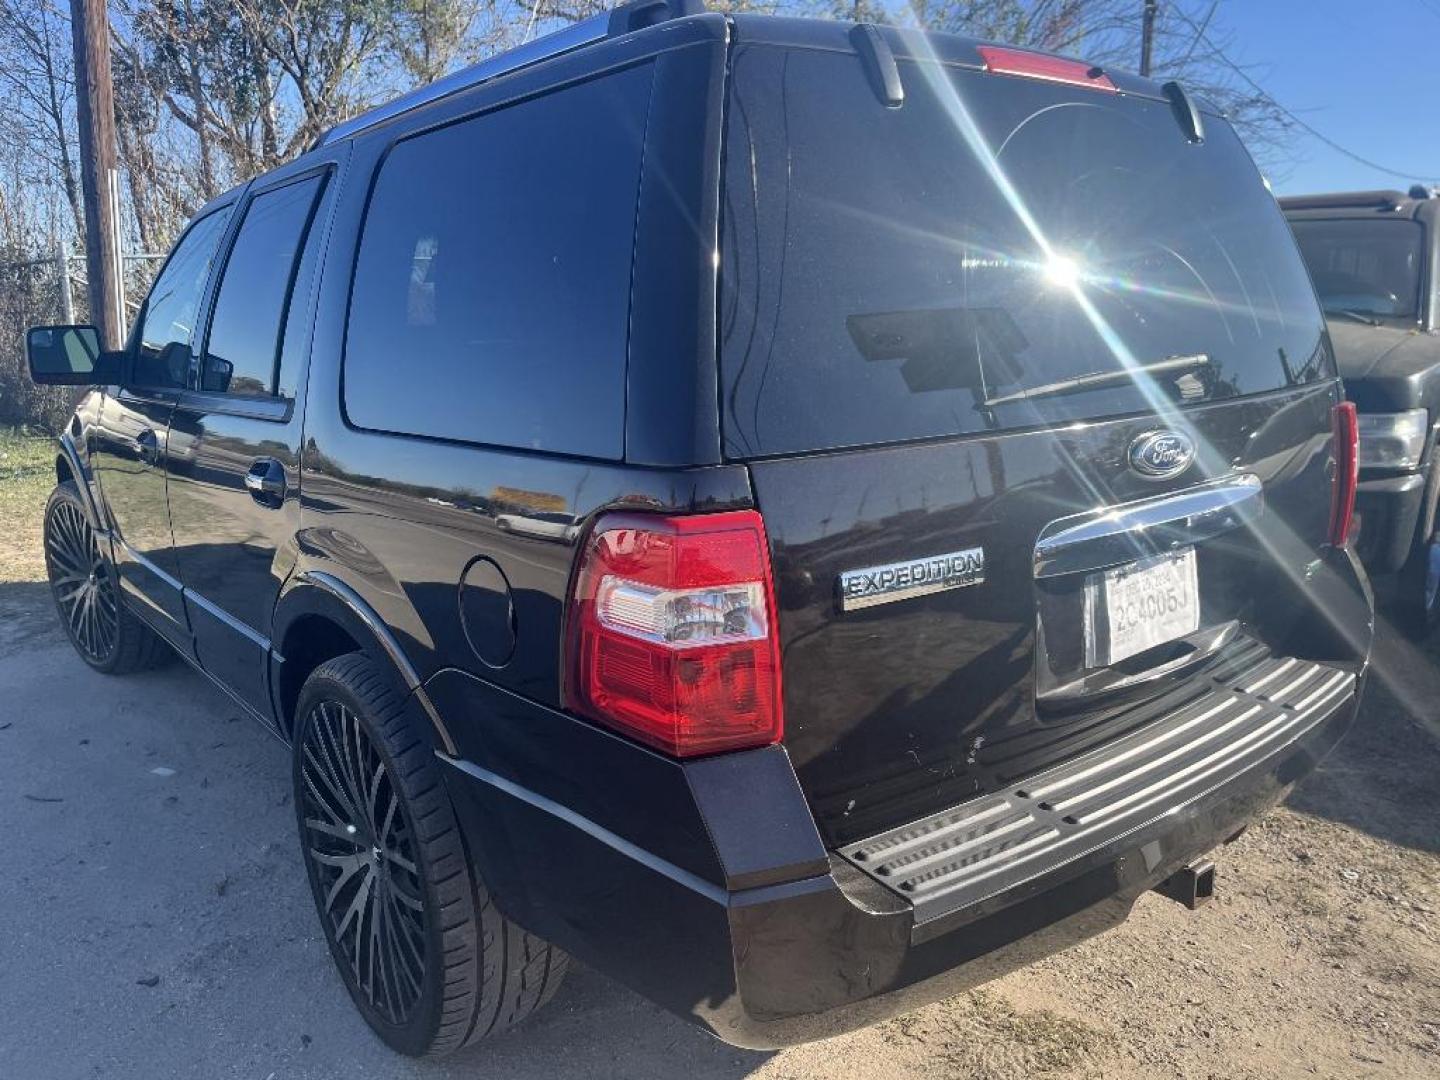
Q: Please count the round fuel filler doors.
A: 1